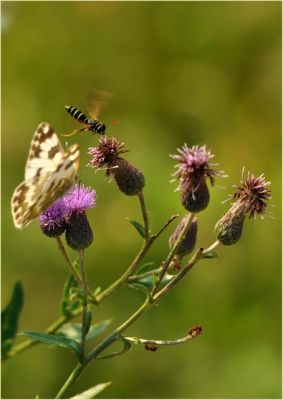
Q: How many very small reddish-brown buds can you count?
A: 2